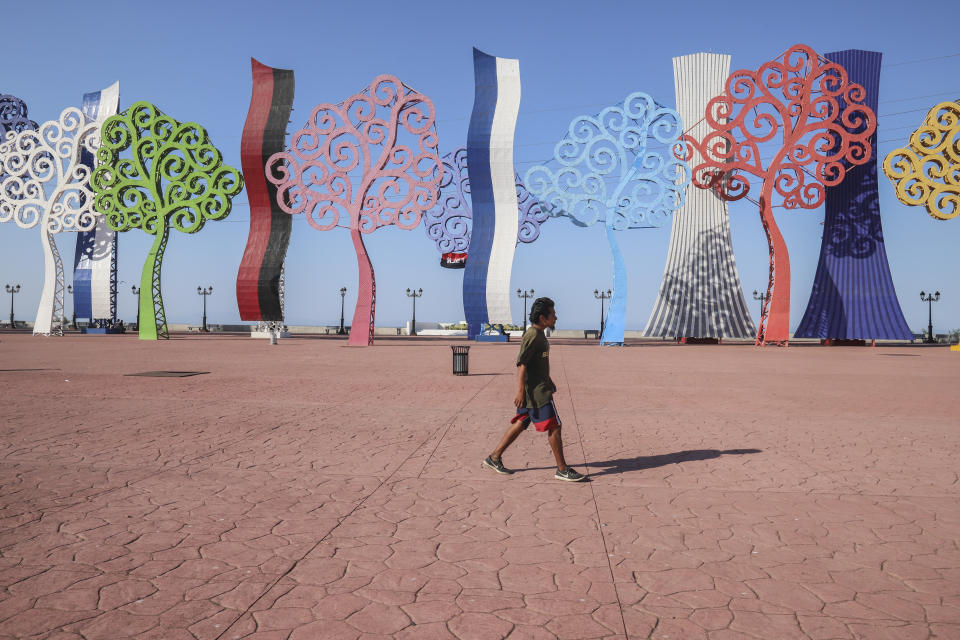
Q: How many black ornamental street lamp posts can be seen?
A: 10